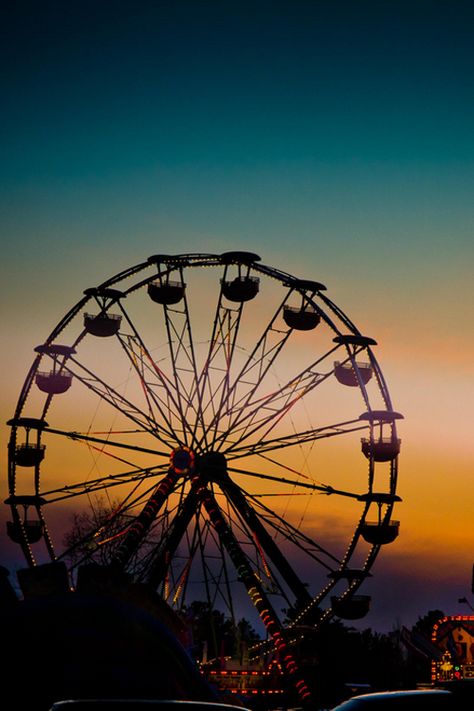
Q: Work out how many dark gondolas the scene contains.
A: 11